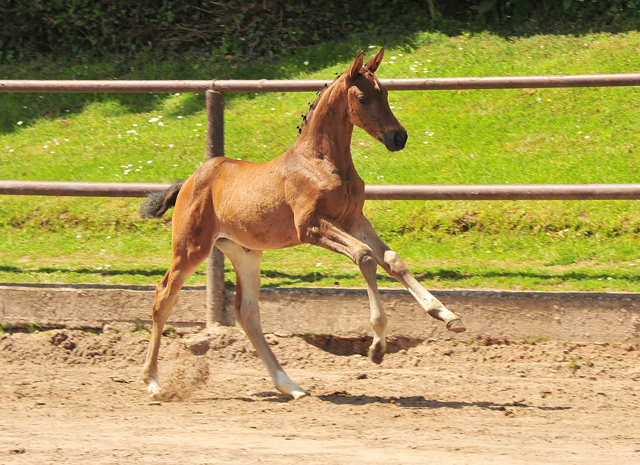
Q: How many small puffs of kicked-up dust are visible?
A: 1